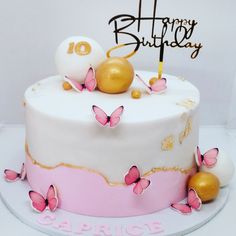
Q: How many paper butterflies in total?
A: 8